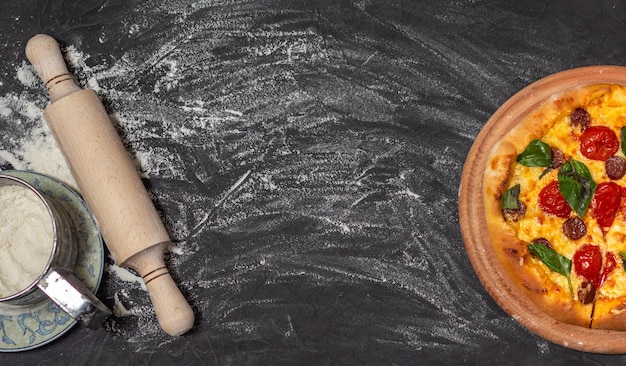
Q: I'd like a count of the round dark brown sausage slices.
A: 7